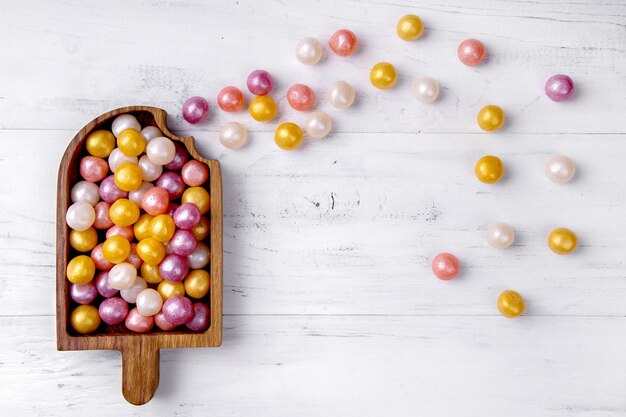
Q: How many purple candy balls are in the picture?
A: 15